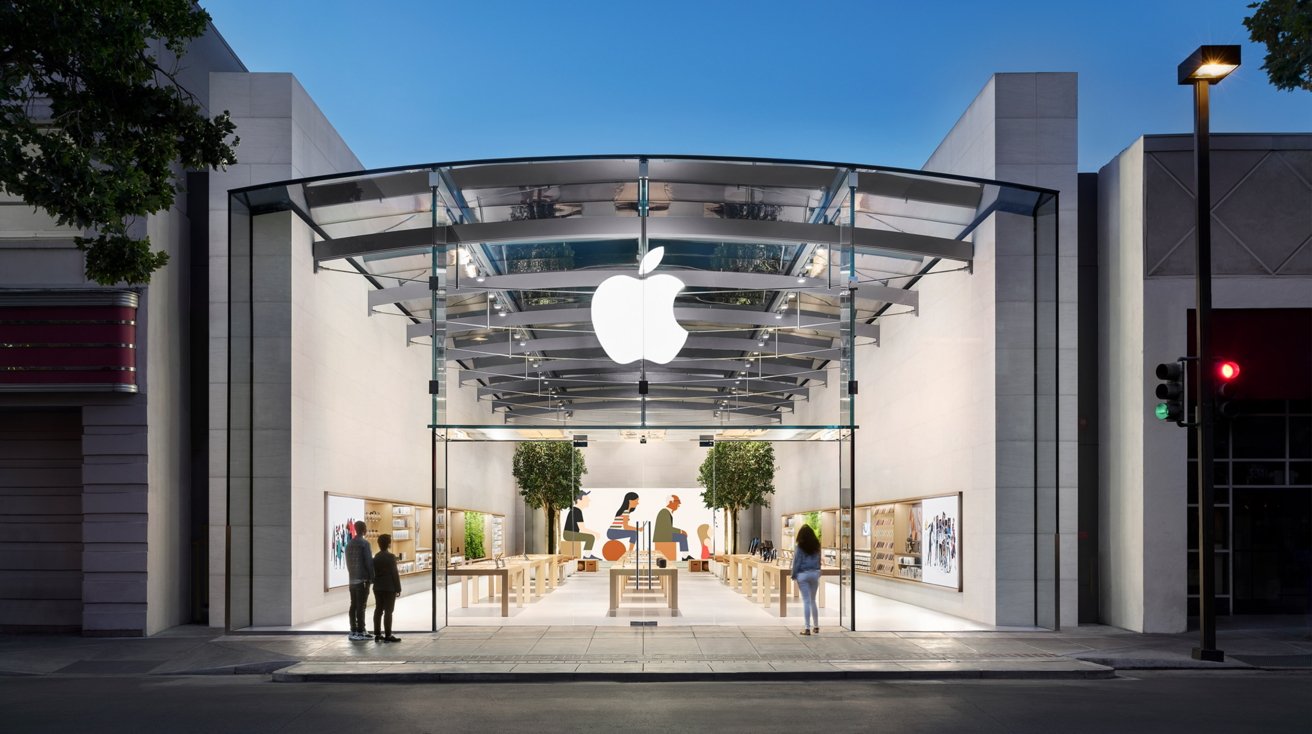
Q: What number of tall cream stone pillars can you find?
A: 2